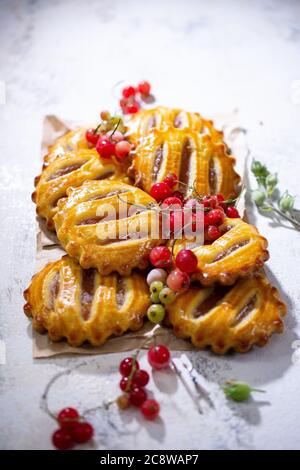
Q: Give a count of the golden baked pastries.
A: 8